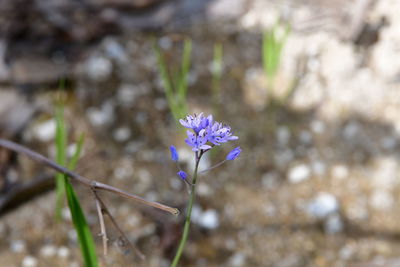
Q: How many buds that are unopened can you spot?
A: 3